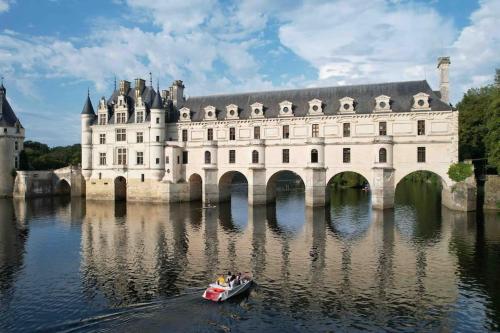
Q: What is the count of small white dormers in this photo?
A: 9